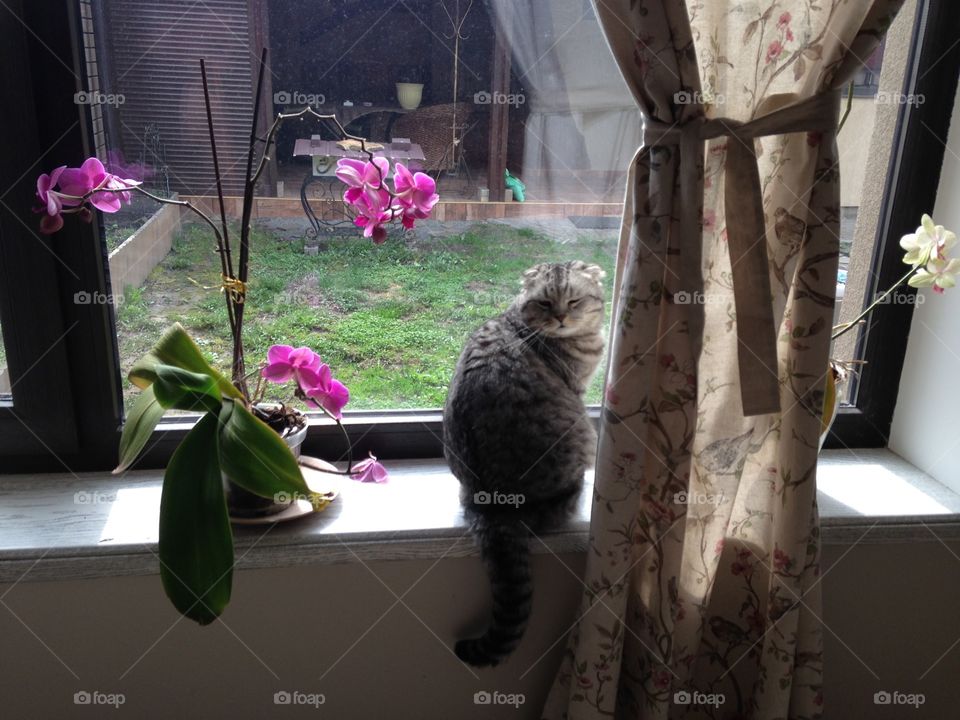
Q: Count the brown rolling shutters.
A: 1